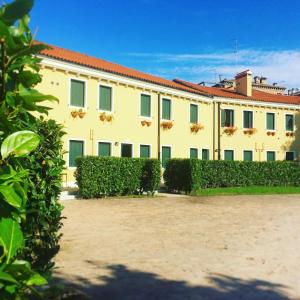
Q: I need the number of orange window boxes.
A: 9